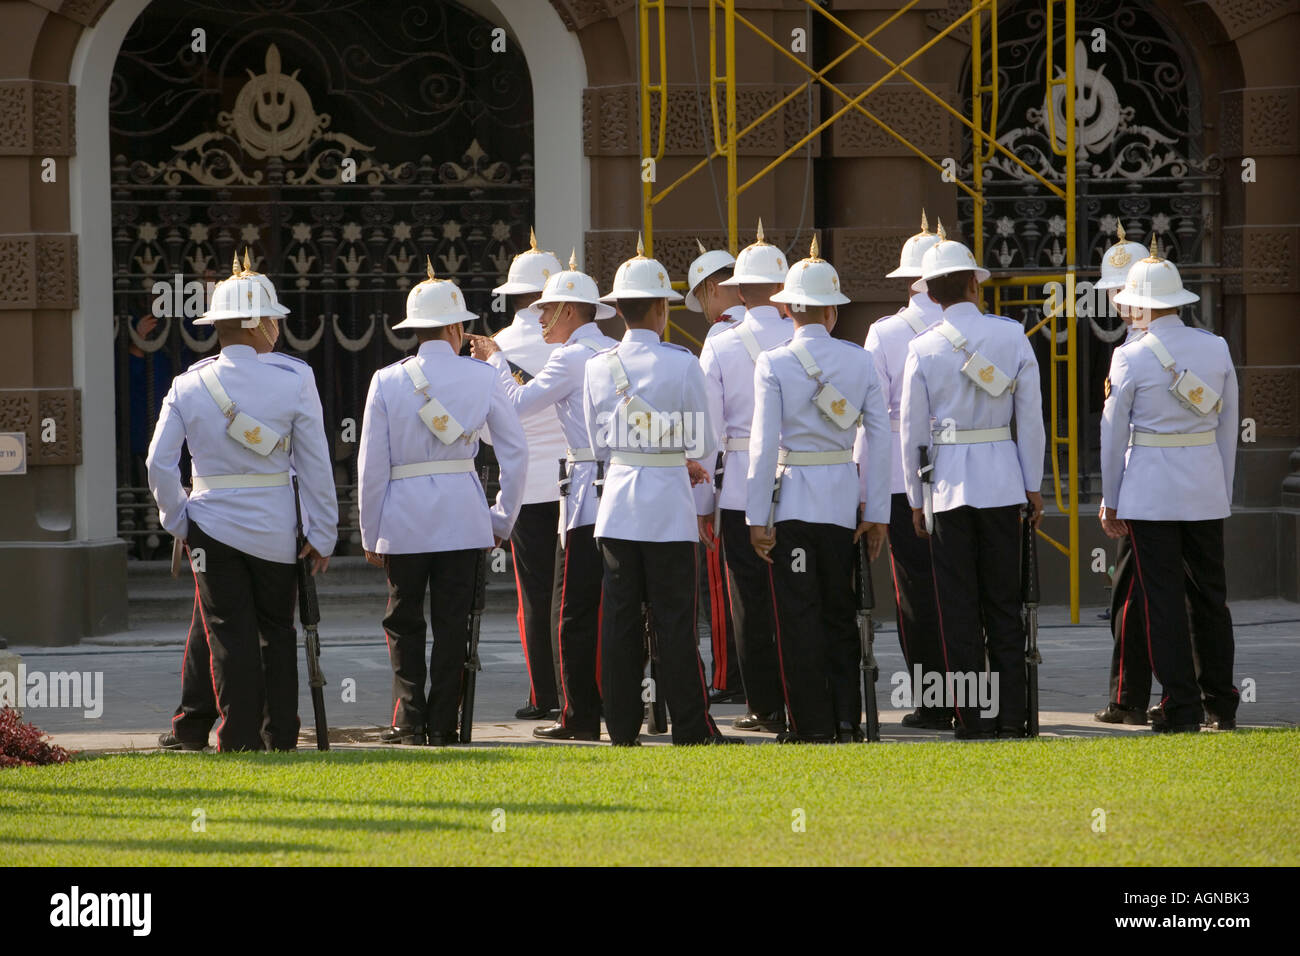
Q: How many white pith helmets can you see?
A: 13